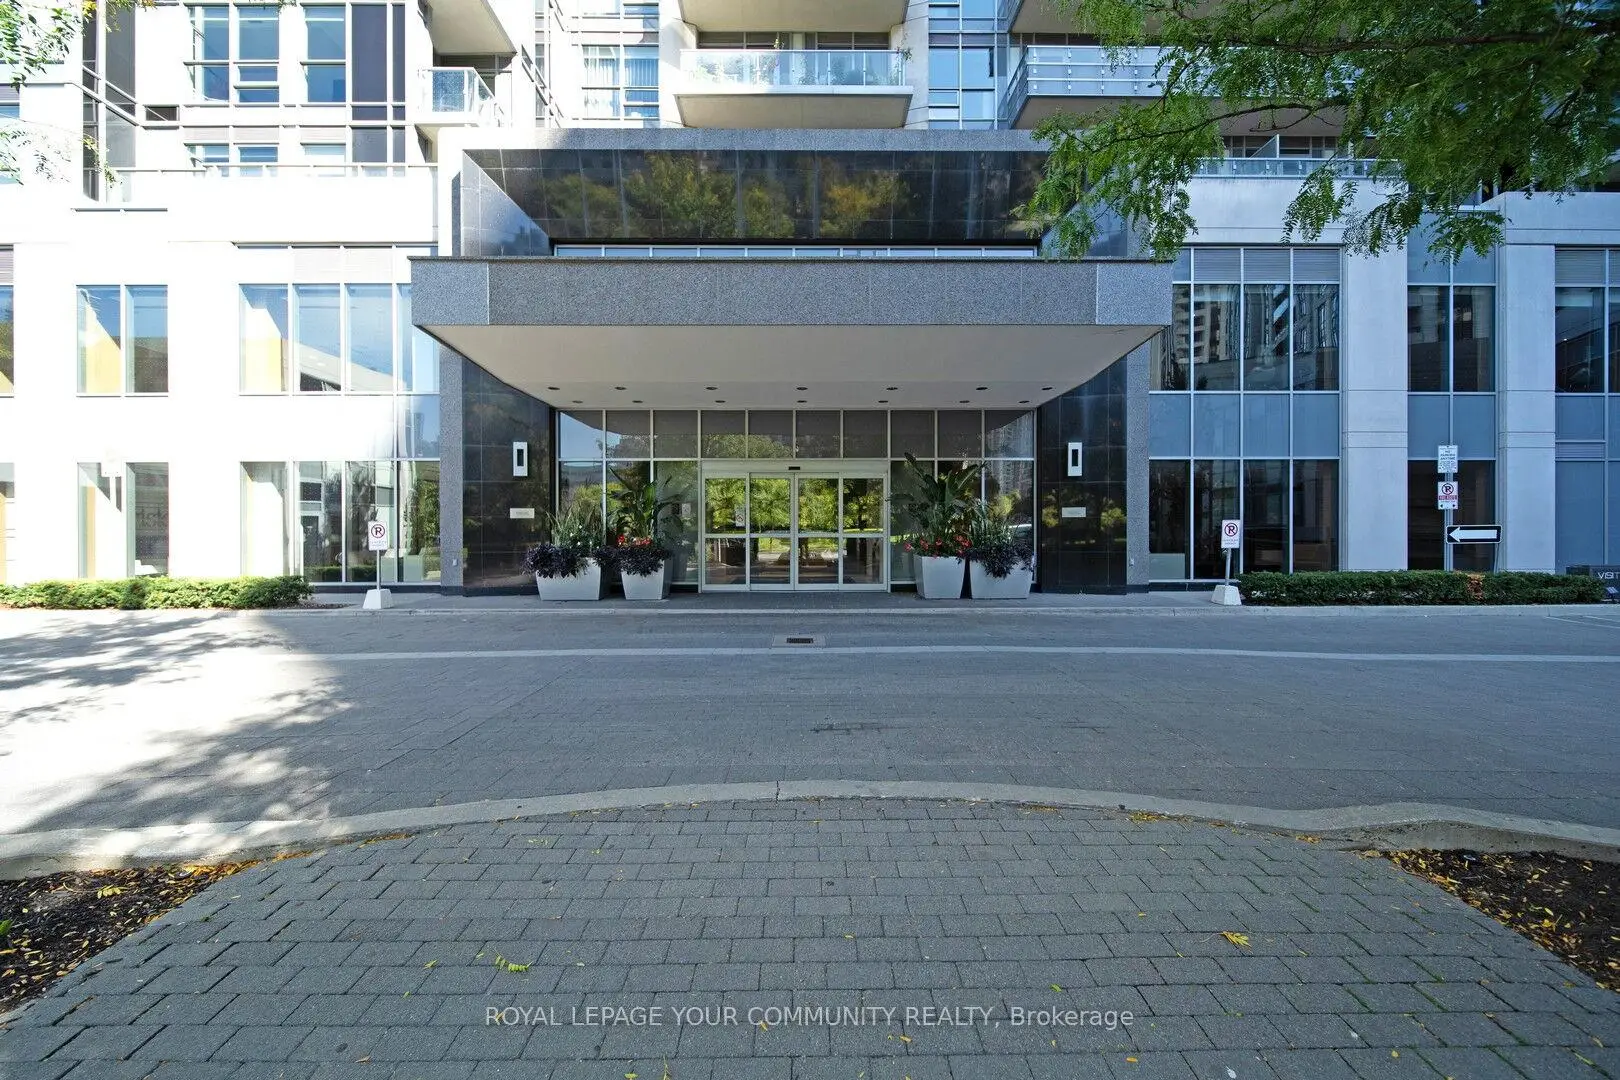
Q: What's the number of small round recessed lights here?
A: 14